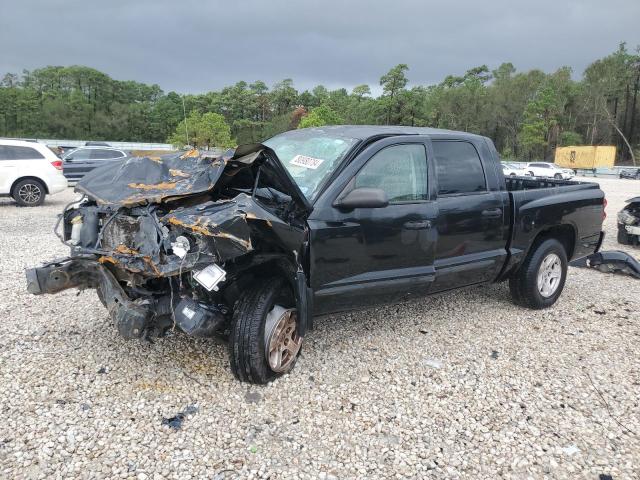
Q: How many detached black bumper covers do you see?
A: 1